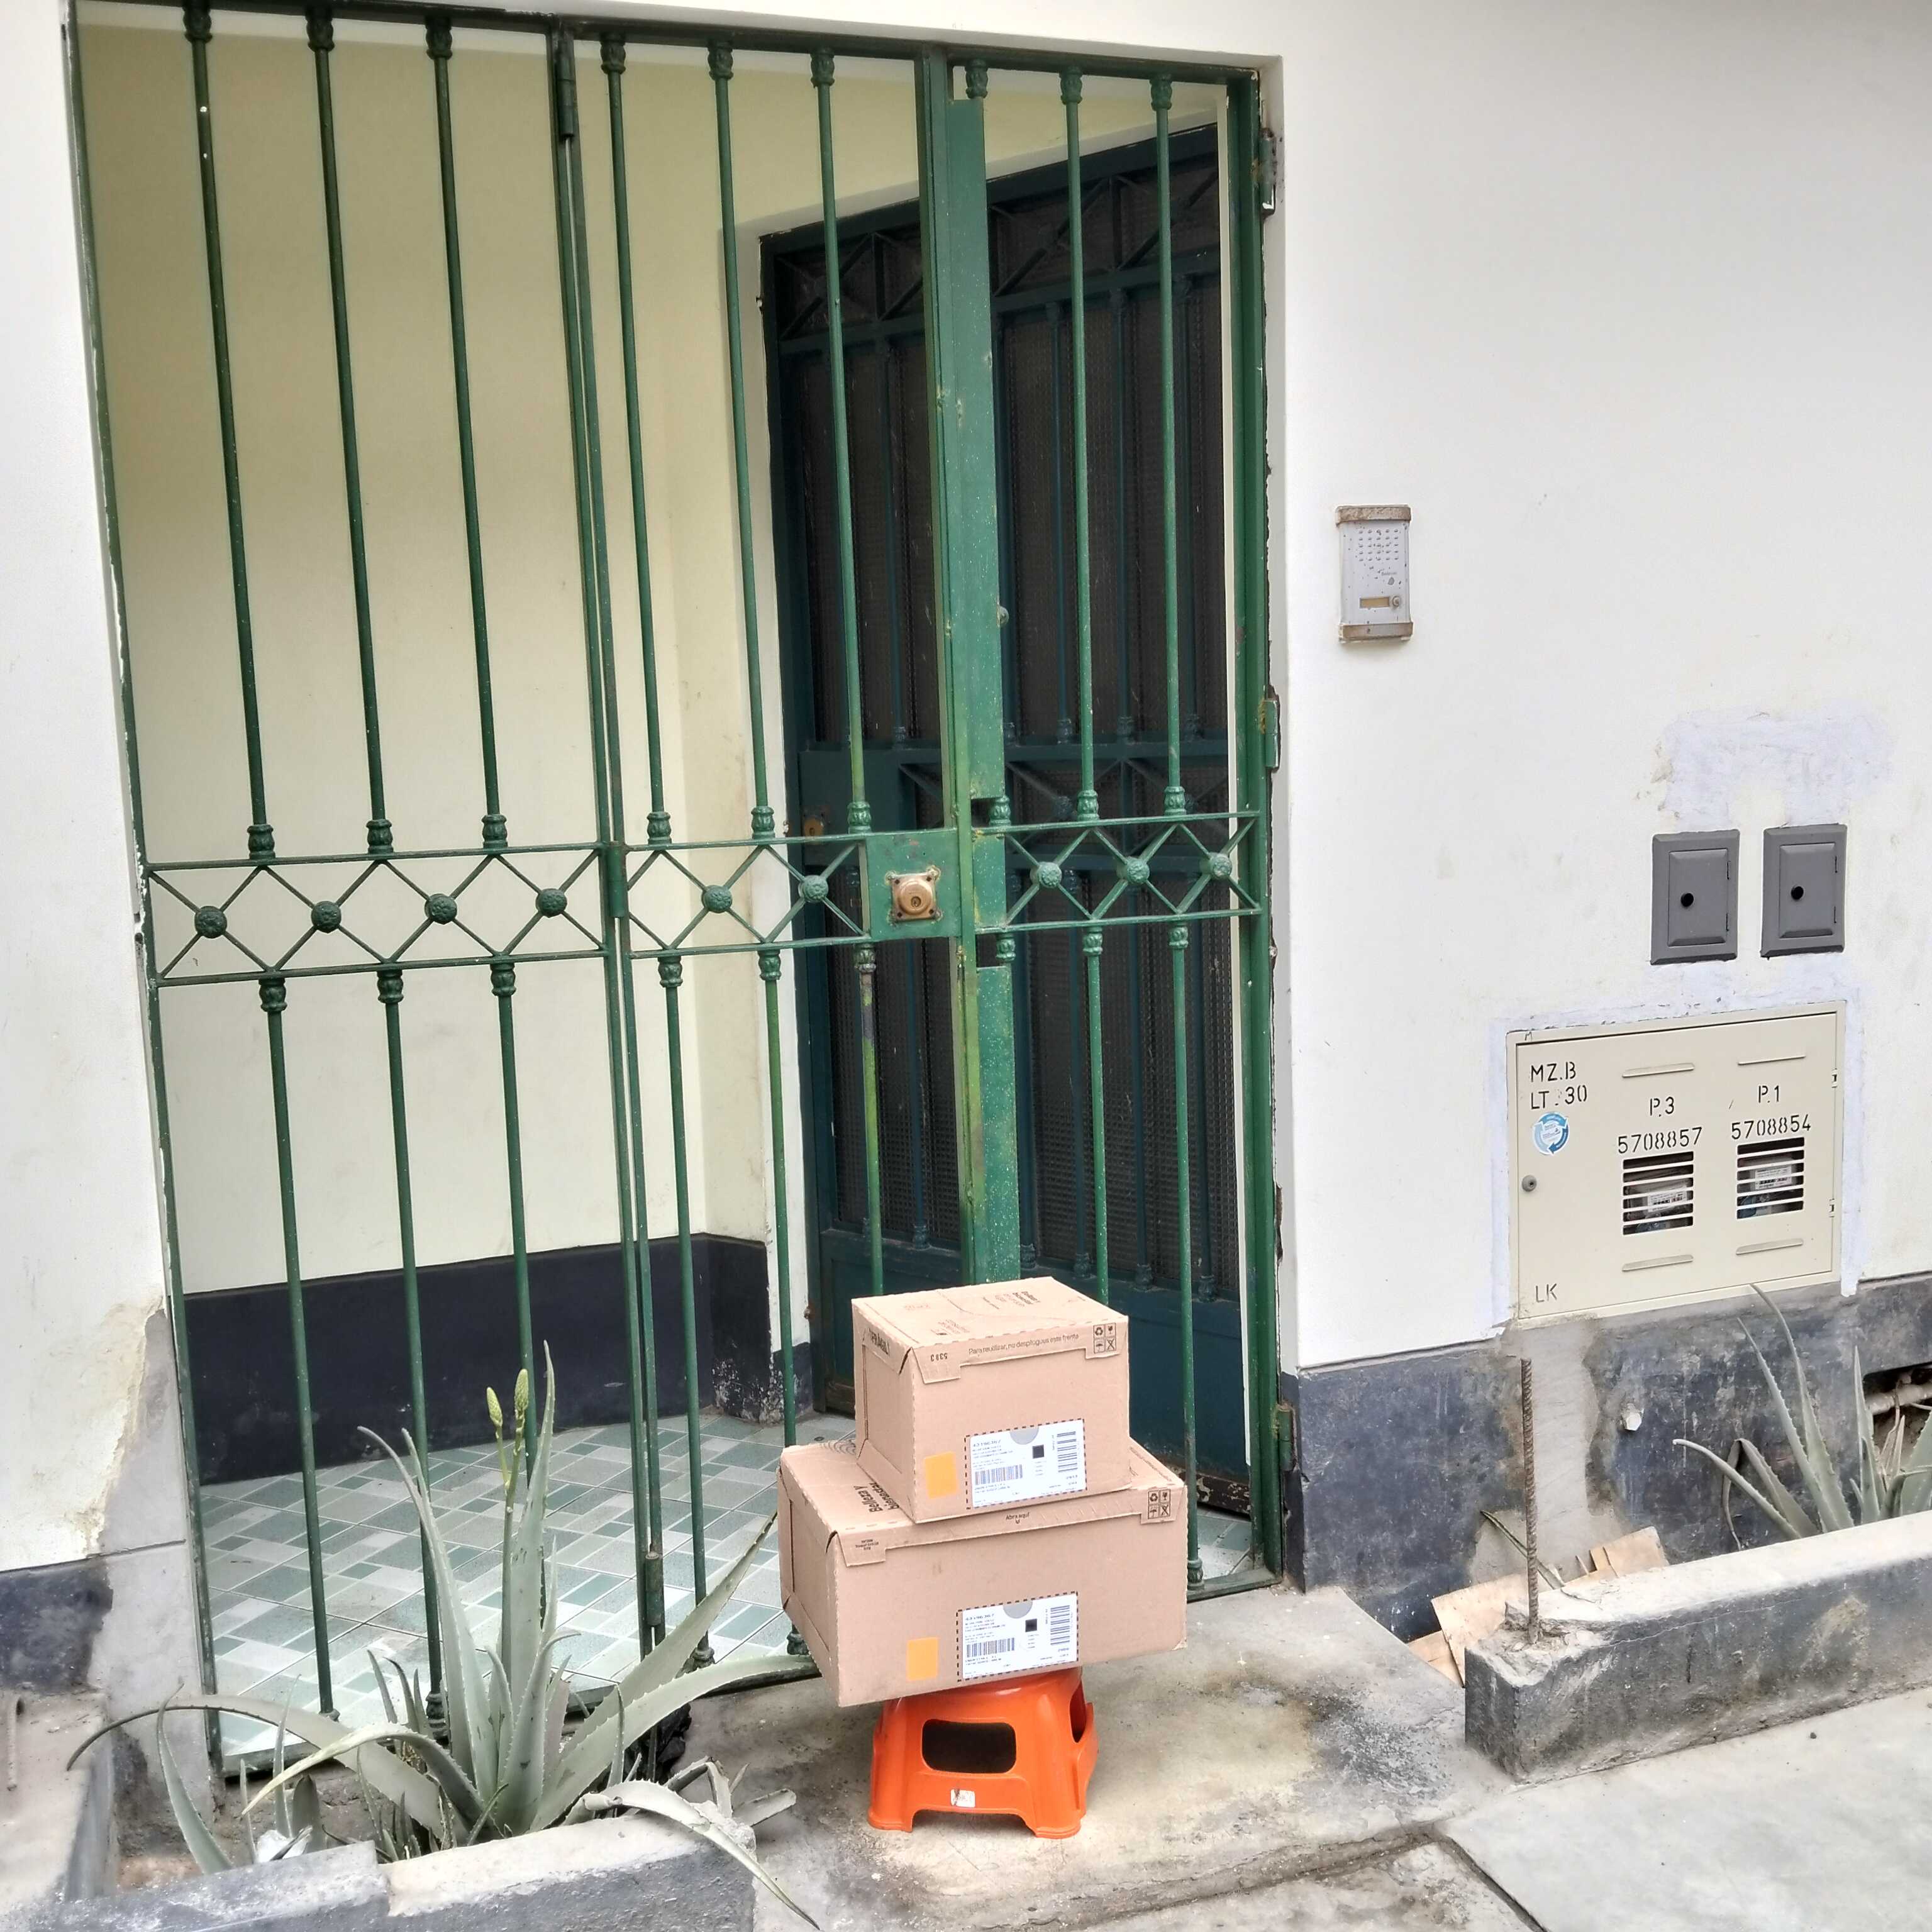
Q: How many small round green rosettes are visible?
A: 9